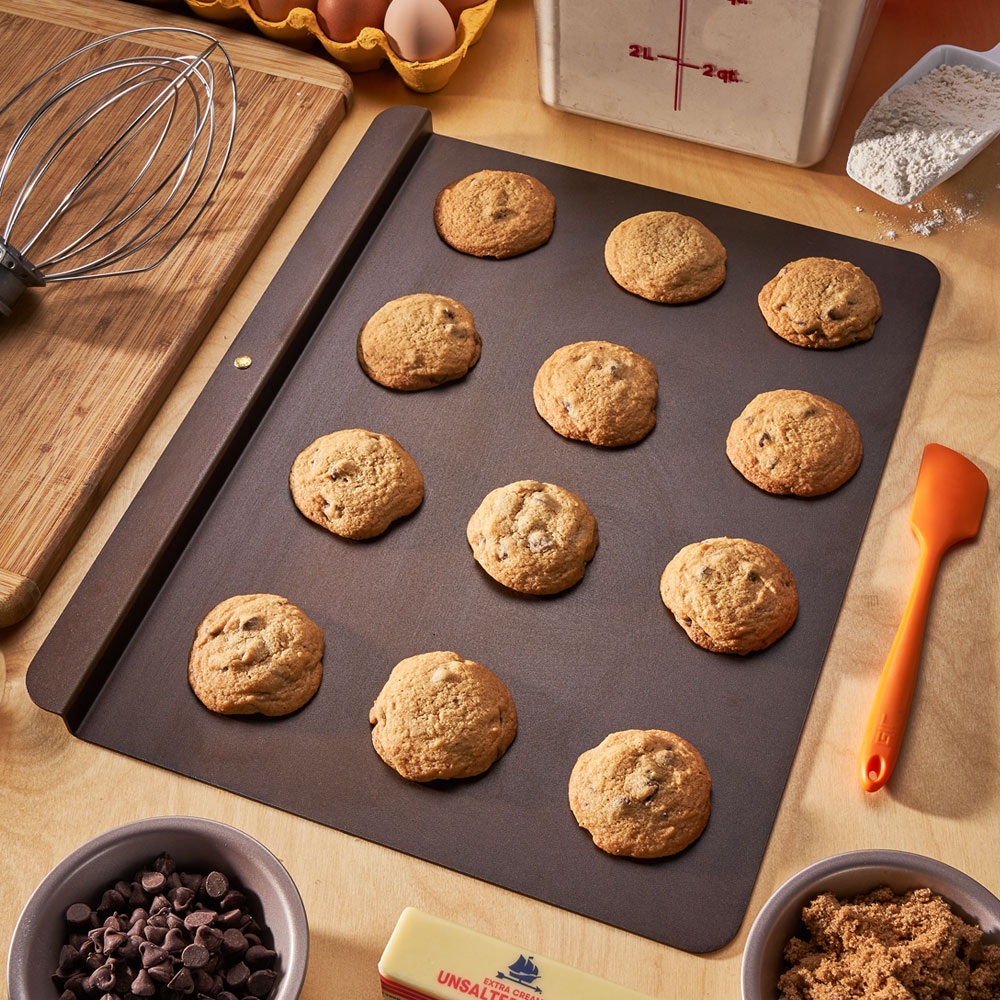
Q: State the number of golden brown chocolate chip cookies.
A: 12